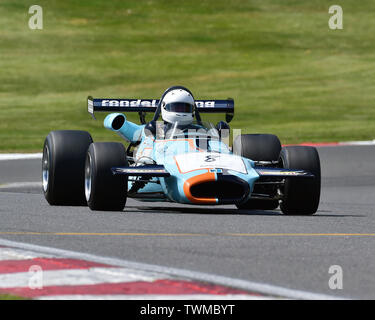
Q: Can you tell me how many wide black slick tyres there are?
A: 4